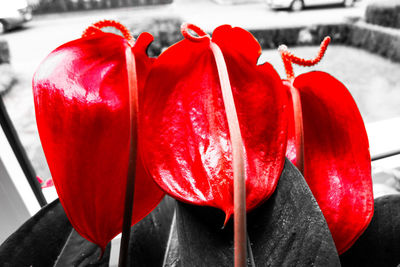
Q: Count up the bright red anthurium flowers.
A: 3